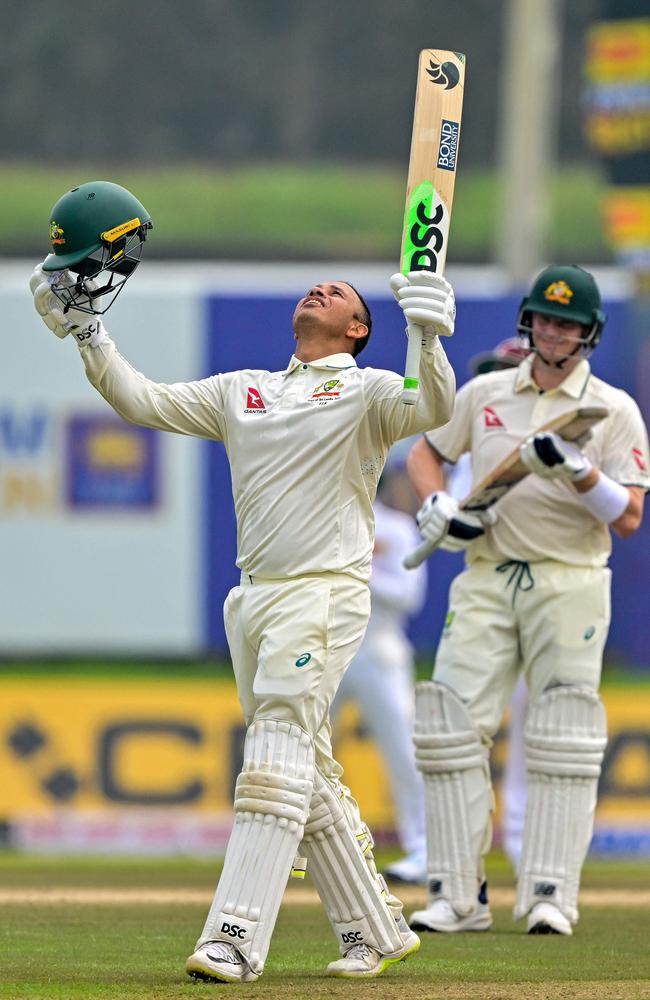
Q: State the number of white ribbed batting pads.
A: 4